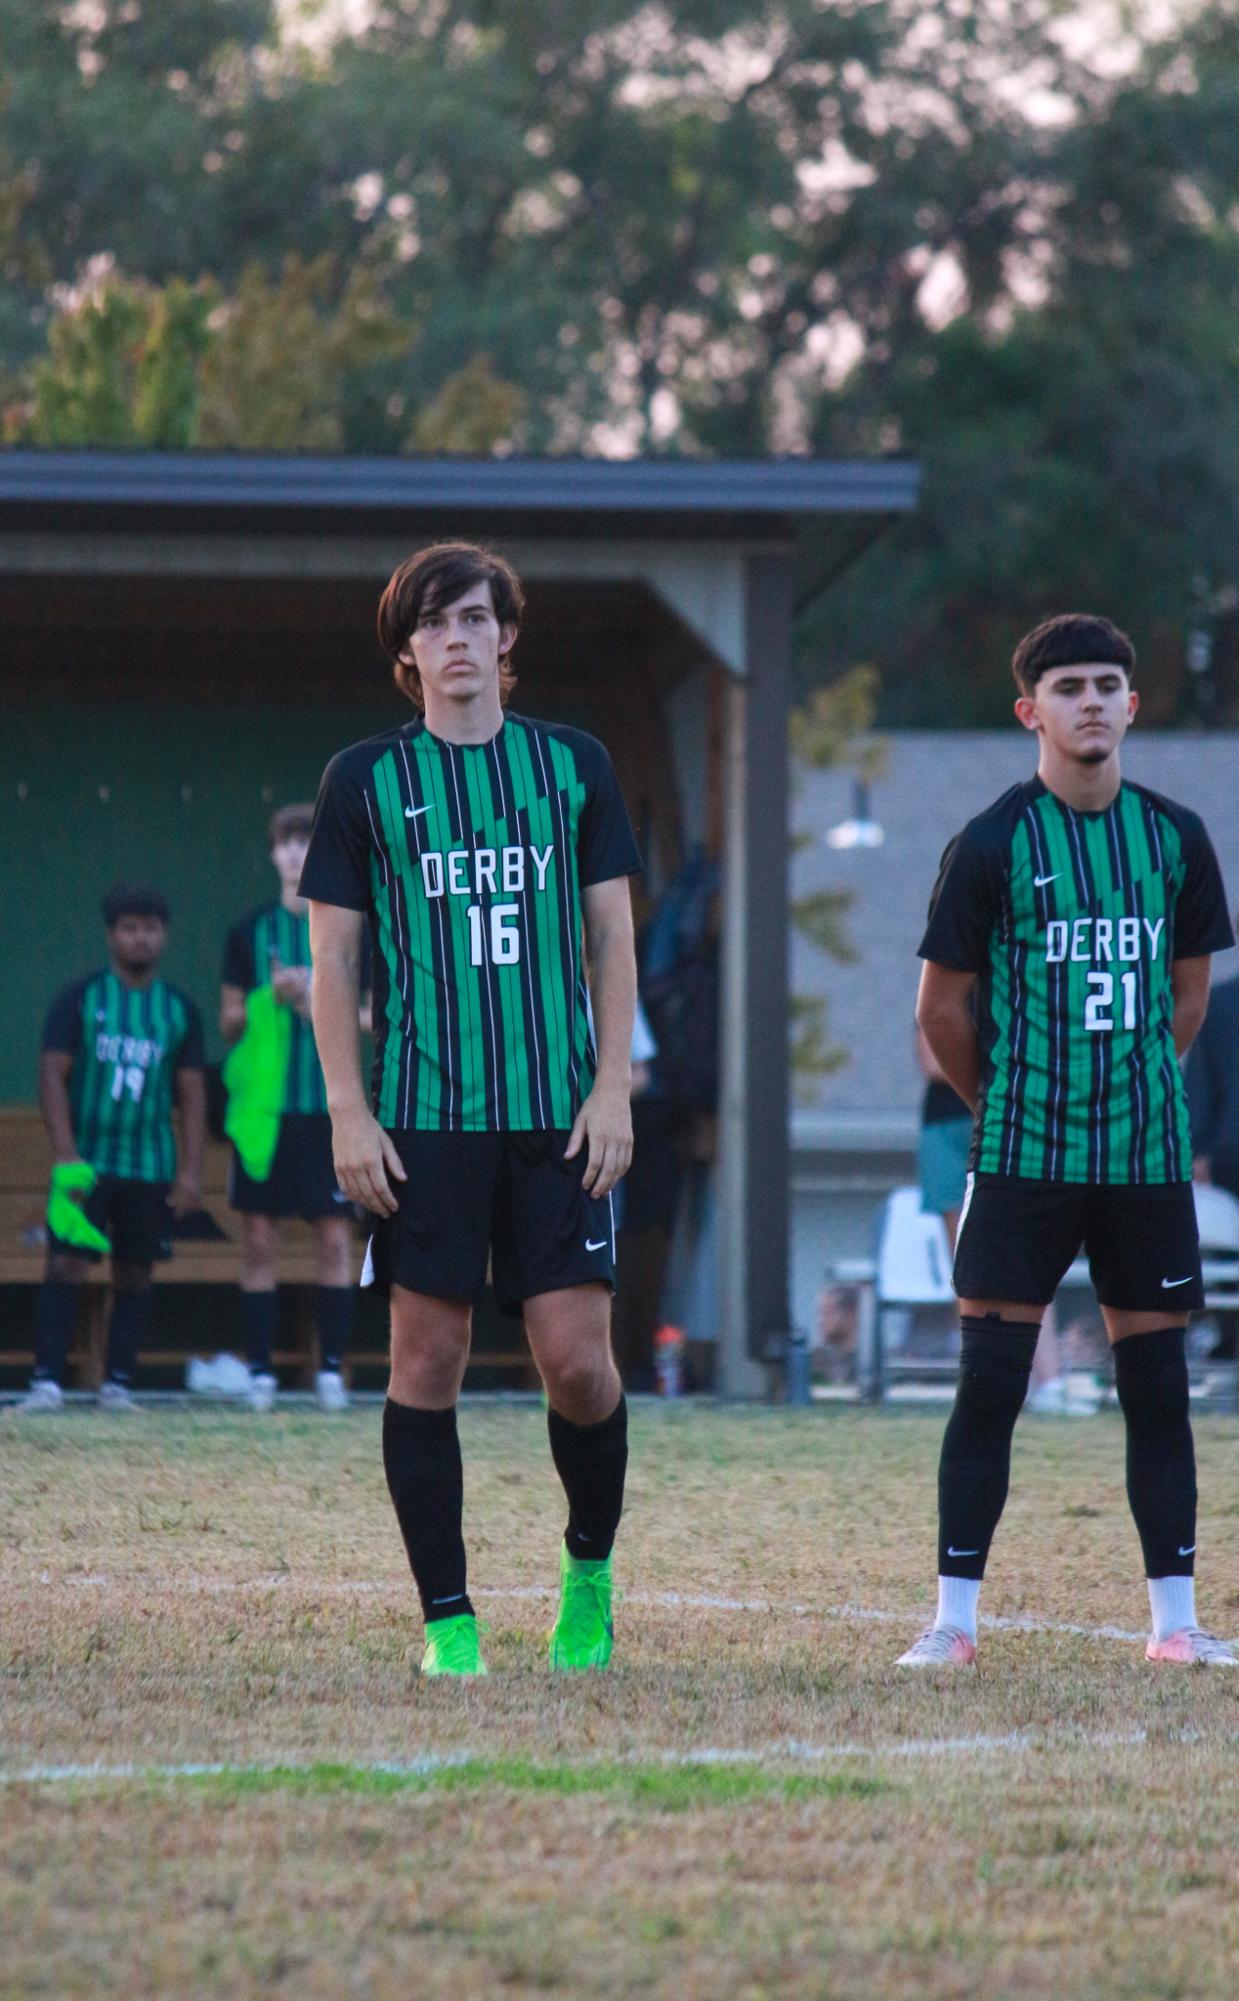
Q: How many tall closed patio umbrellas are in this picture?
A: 0